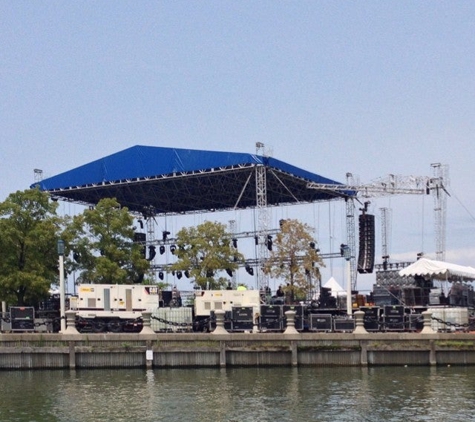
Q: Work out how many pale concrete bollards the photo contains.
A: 6